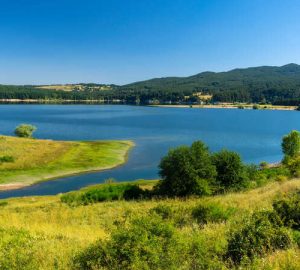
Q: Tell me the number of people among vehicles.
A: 0